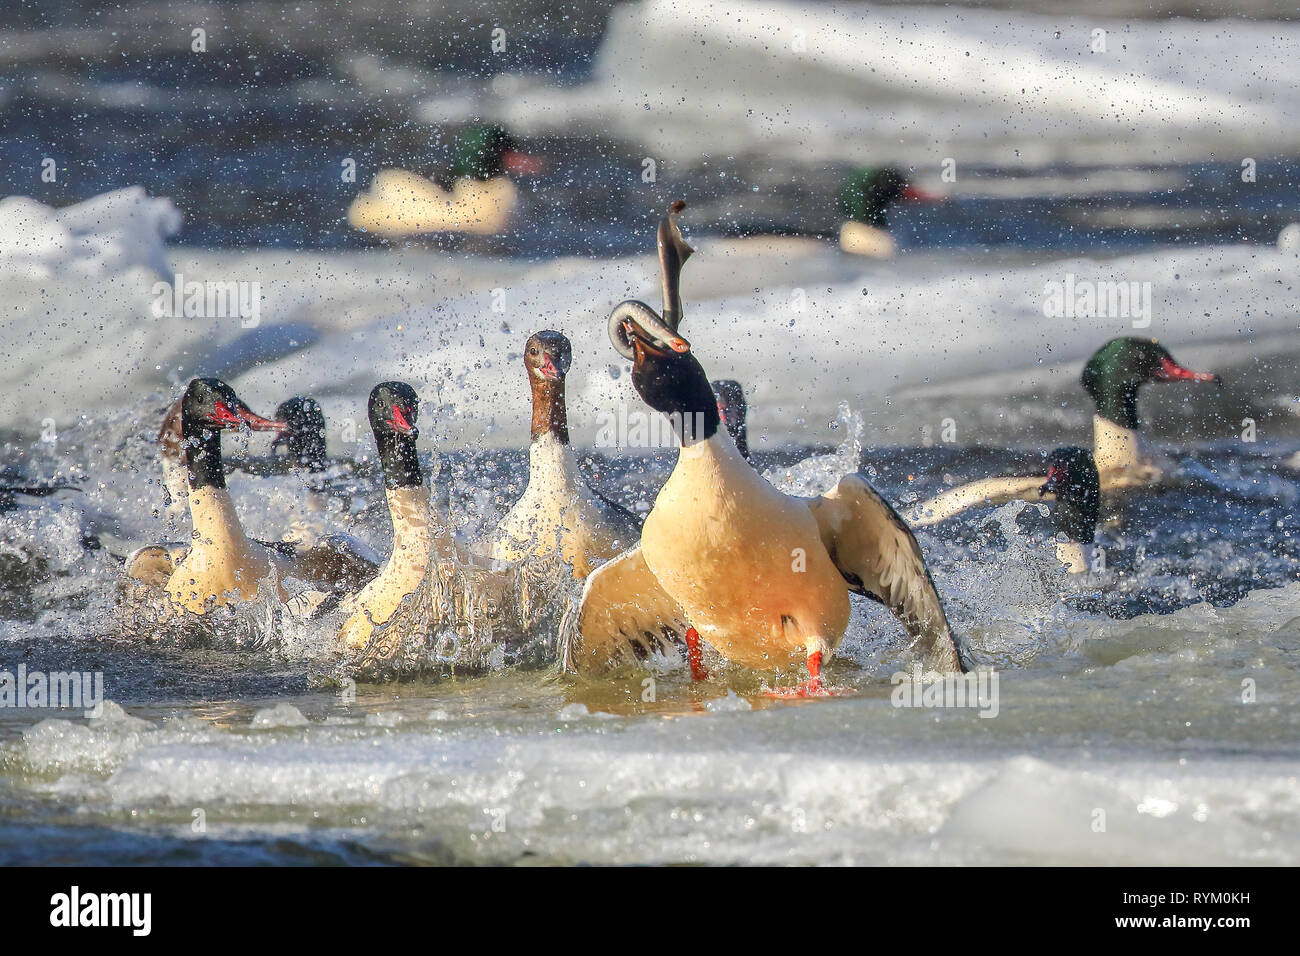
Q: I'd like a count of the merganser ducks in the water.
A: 11